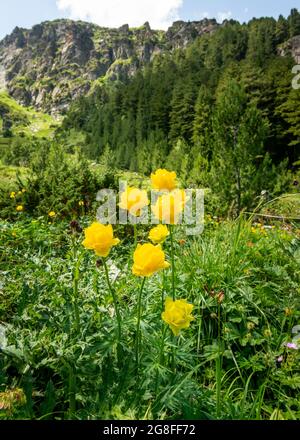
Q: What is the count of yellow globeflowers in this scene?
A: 7